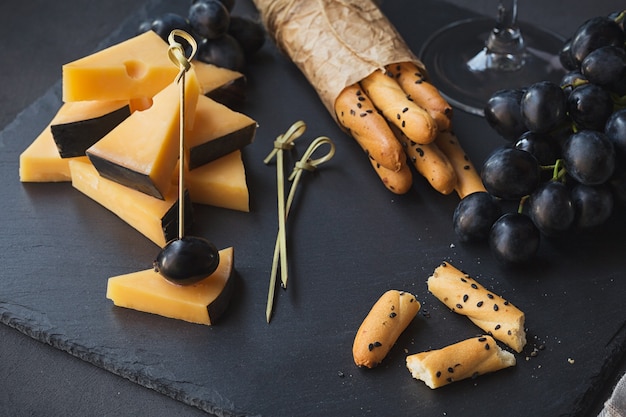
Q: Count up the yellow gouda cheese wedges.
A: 9